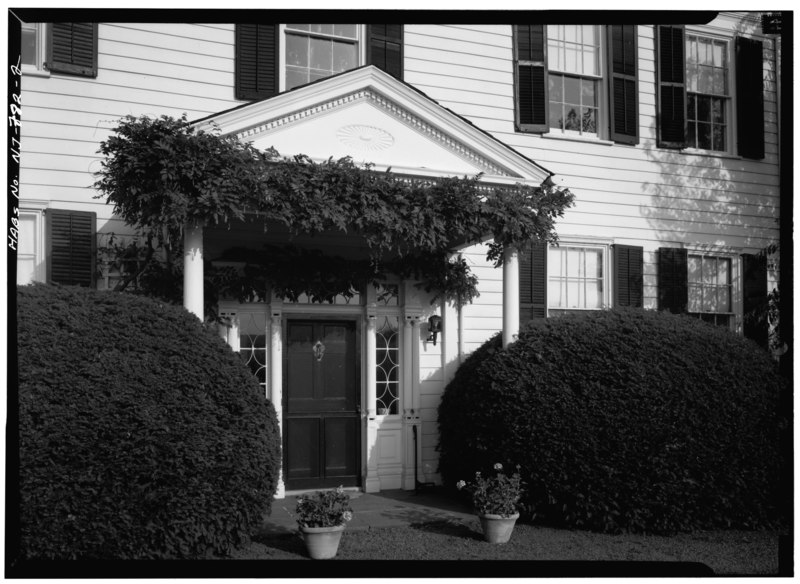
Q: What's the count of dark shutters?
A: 12